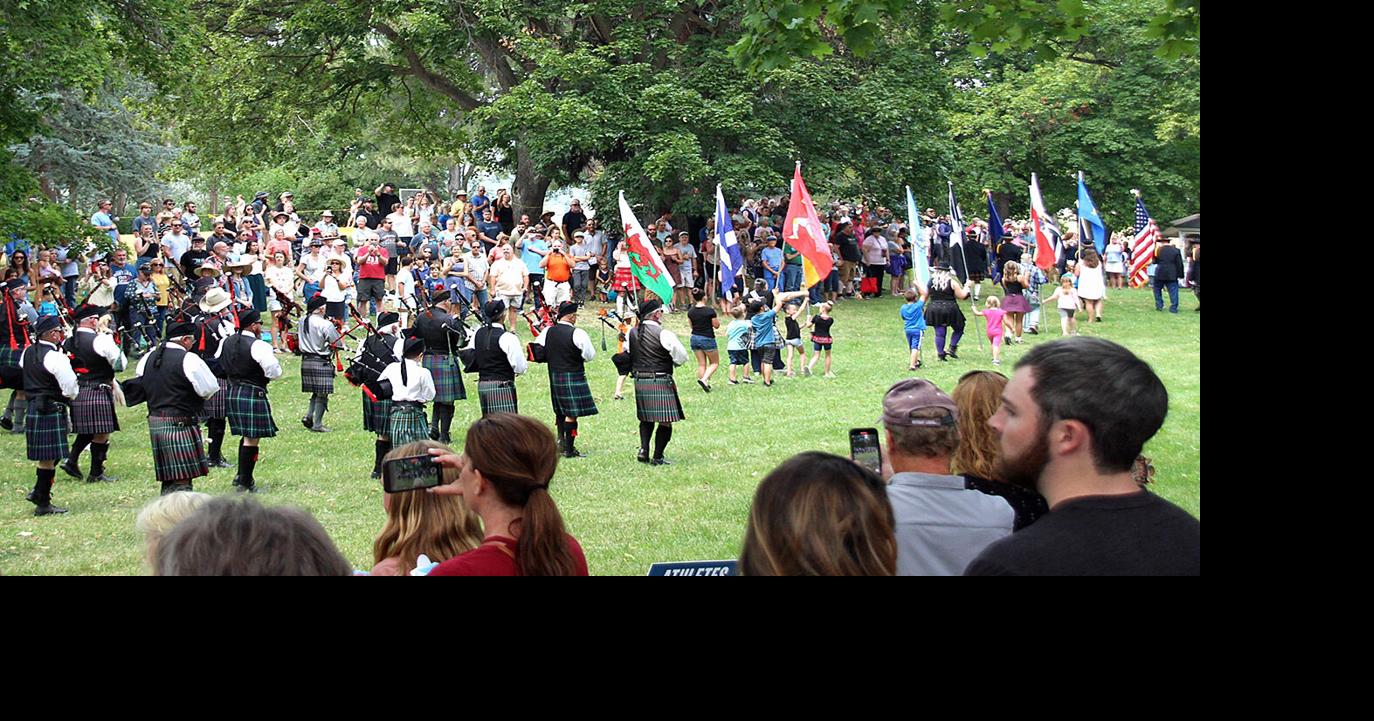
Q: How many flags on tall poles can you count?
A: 9